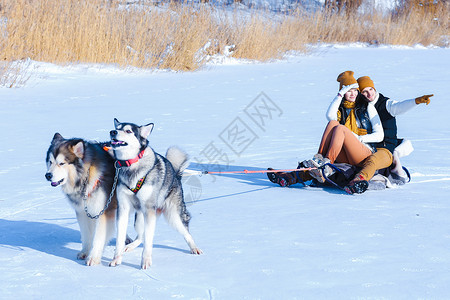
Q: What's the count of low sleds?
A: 1